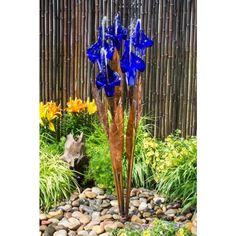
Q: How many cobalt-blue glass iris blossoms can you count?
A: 5